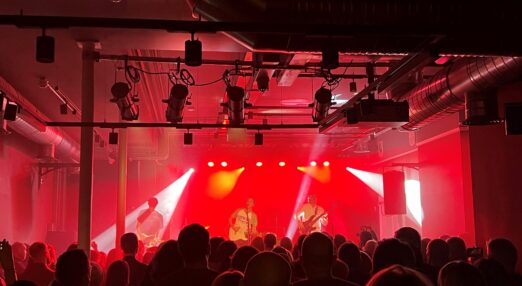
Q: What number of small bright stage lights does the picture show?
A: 6